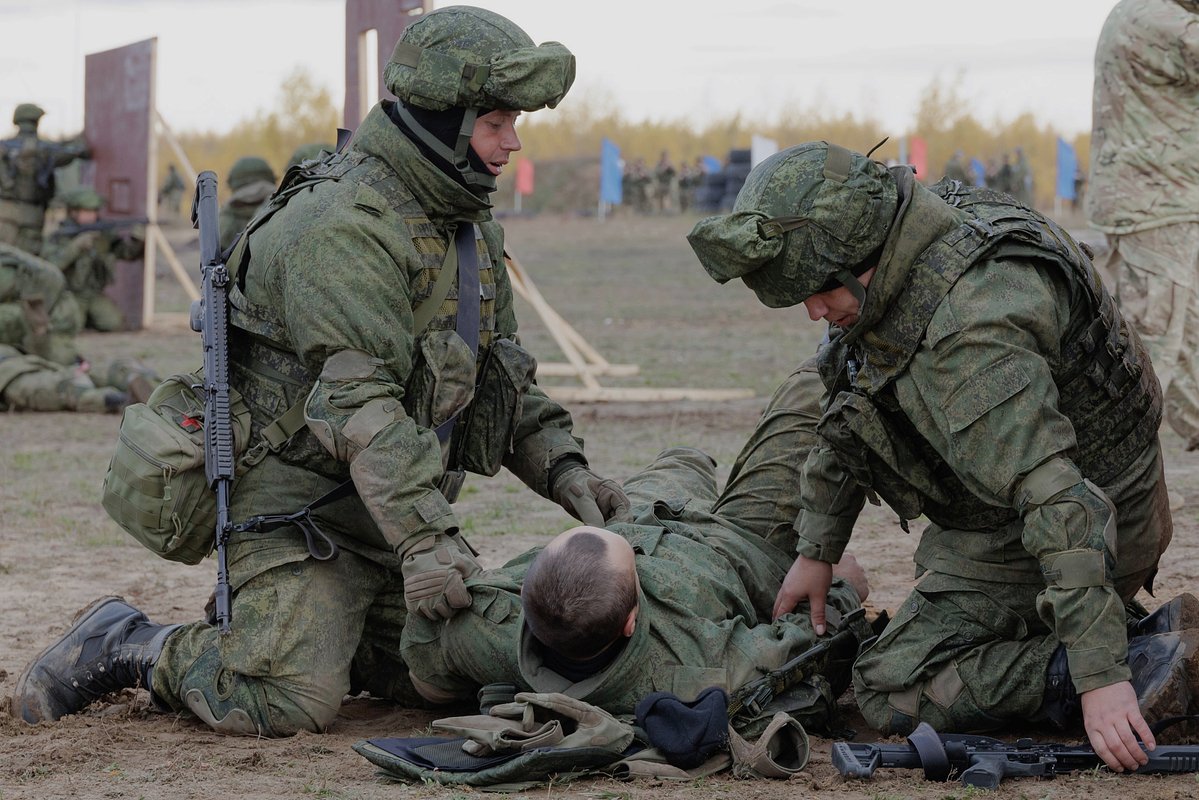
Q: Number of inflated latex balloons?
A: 0